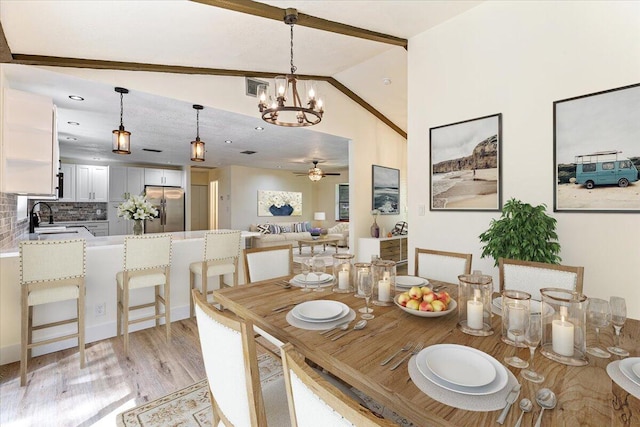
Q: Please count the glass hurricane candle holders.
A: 6